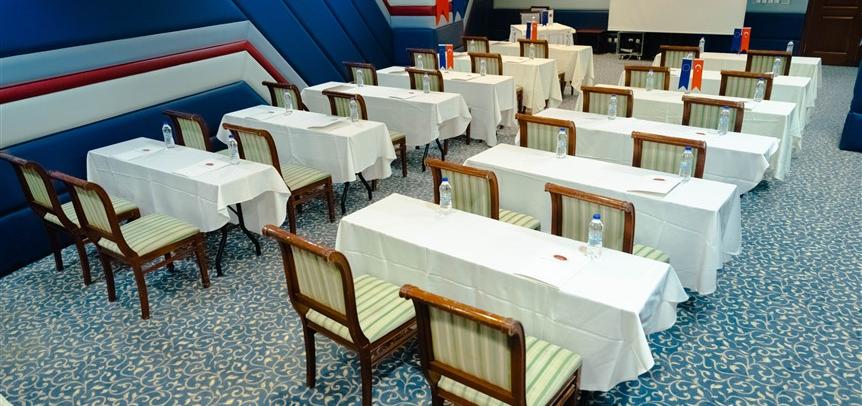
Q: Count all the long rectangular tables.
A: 12